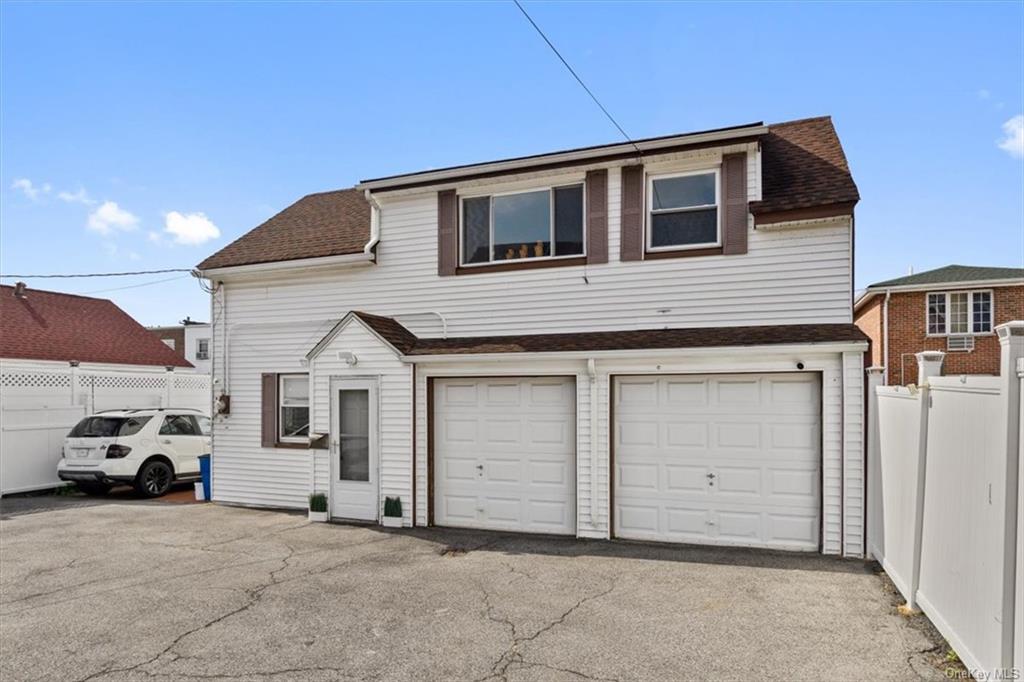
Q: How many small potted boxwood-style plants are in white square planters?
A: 2